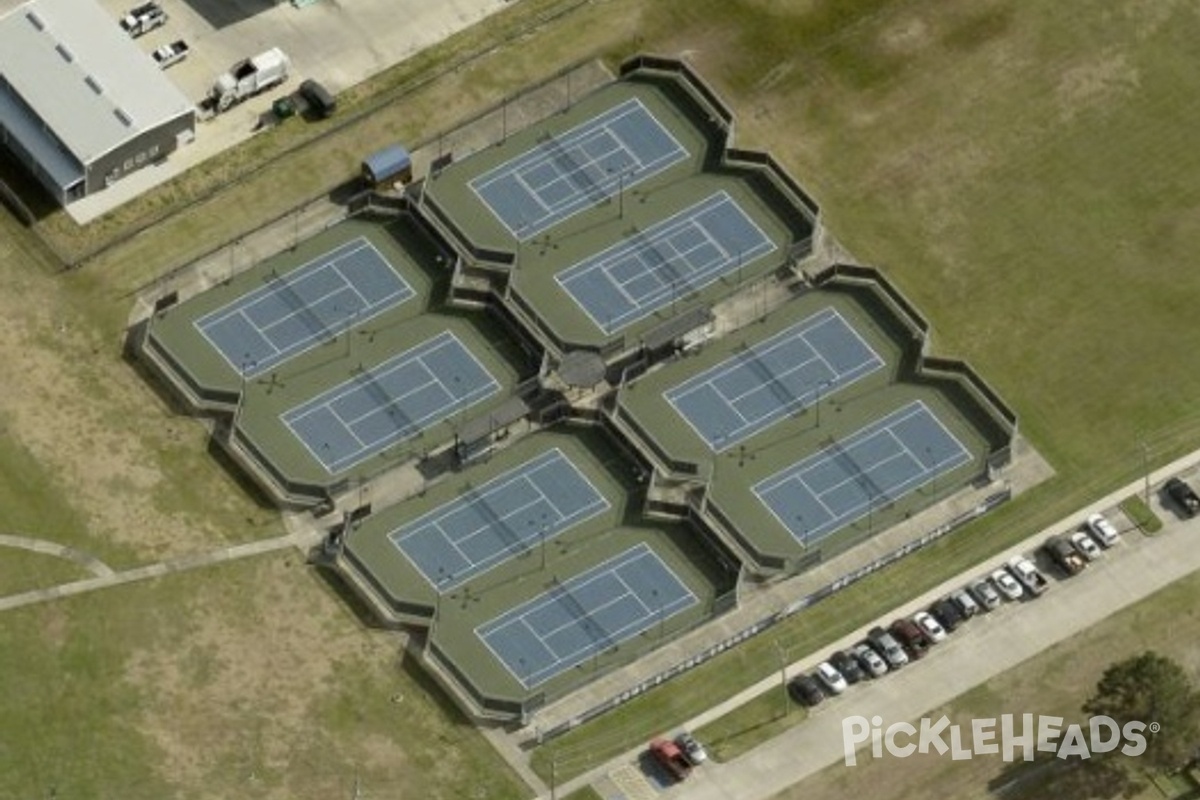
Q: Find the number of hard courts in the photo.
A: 8